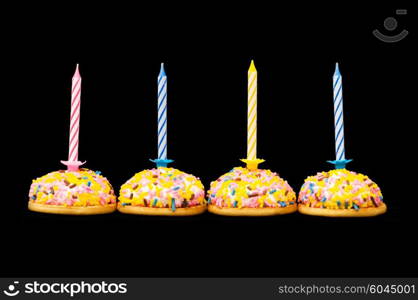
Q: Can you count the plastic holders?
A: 4